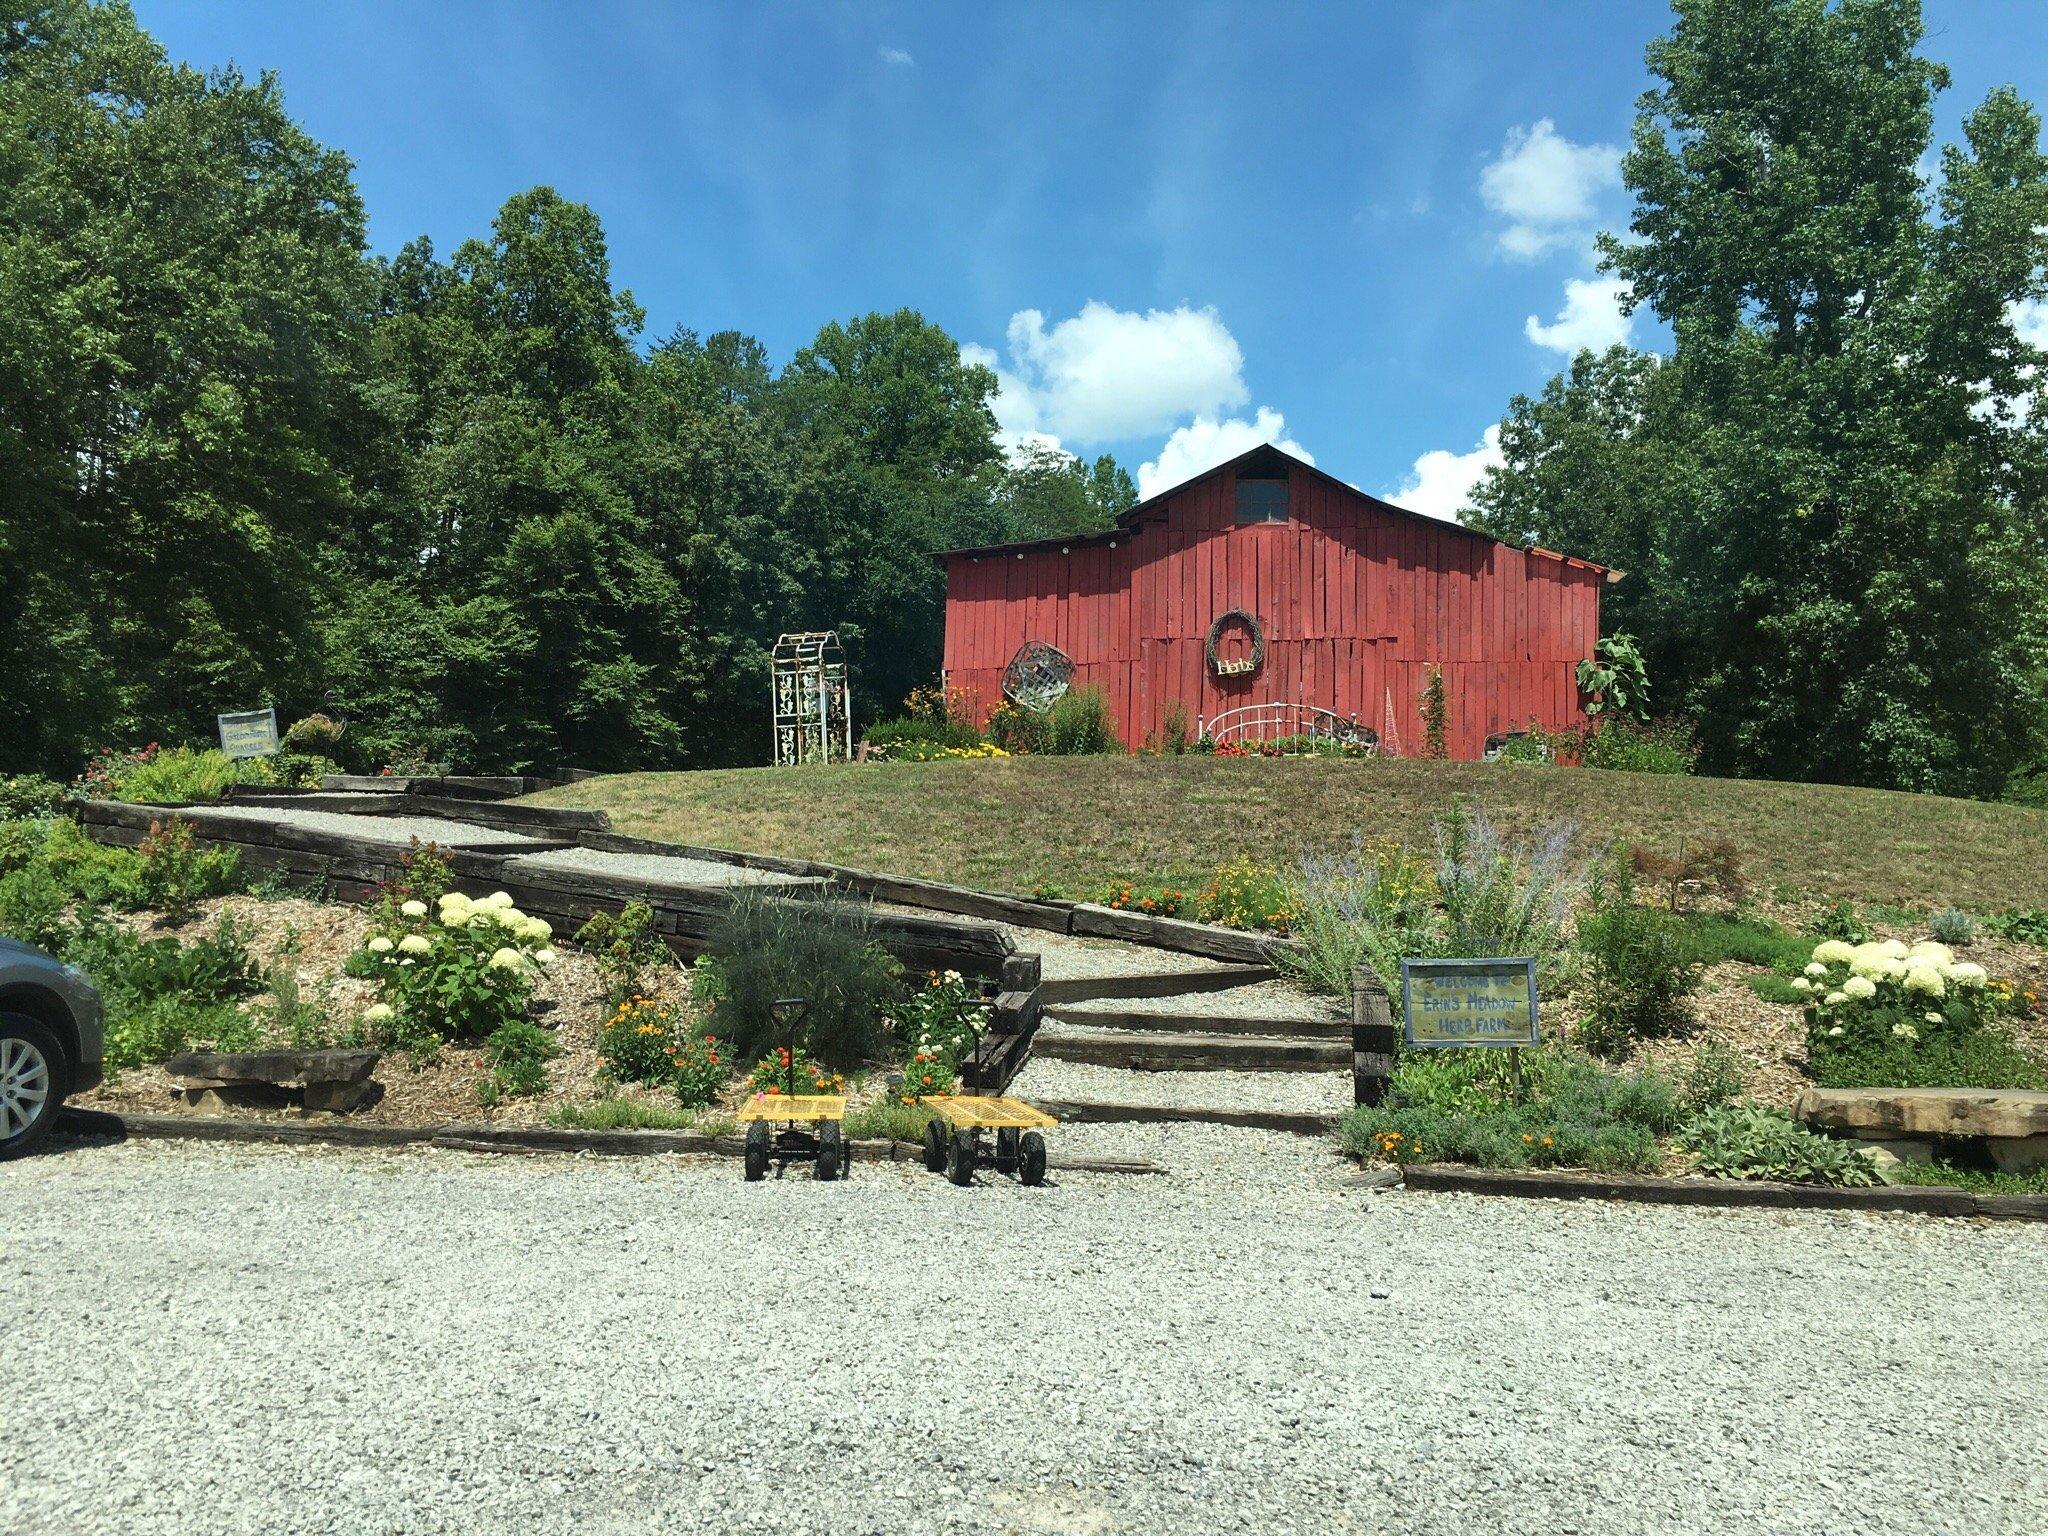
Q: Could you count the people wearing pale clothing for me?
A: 0